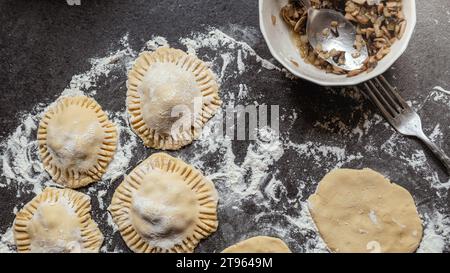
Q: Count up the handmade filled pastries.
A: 4